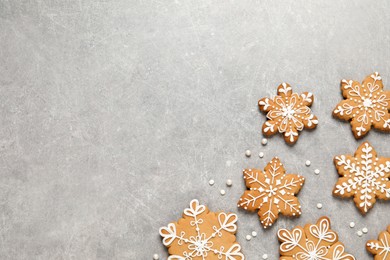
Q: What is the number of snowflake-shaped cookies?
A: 7